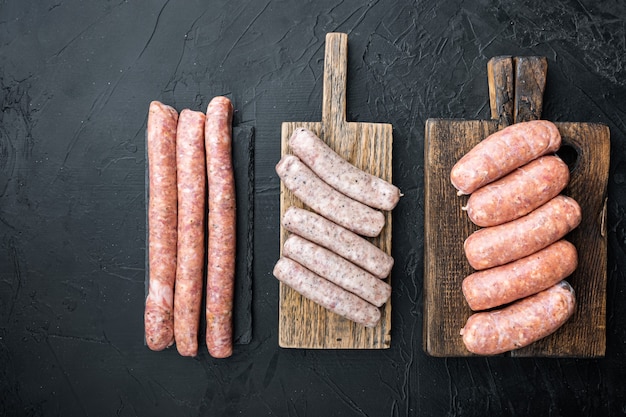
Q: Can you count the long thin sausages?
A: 3